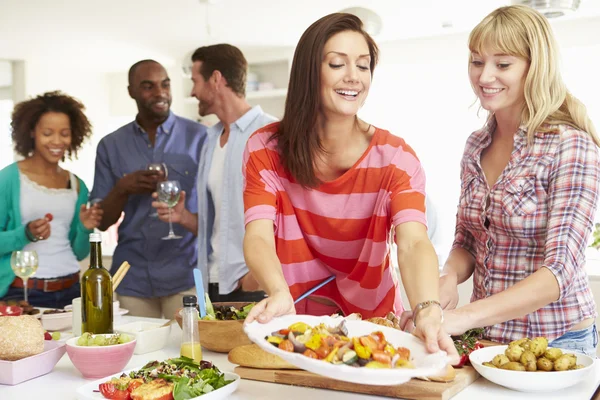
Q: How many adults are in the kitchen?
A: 5